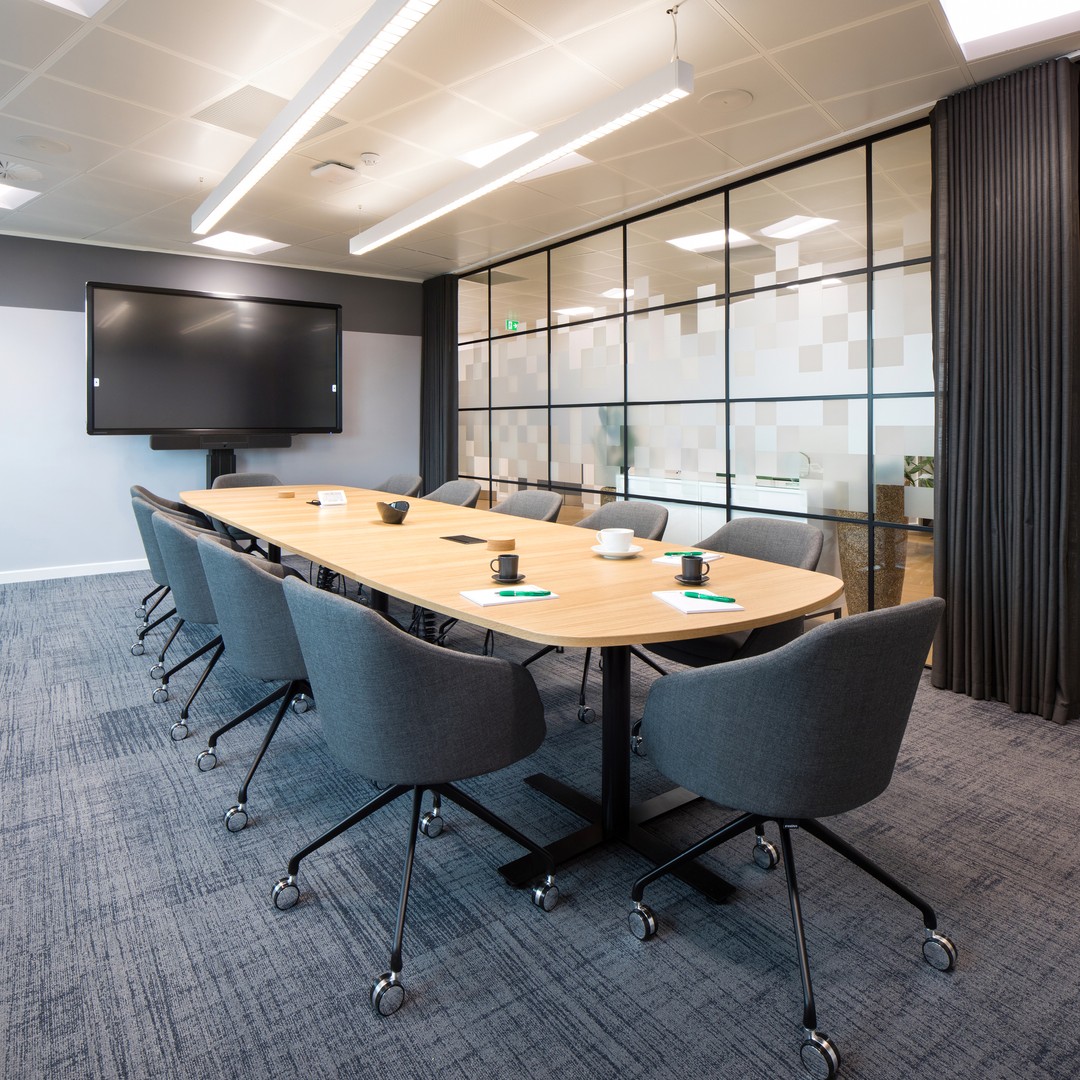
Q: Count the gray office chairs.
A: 12